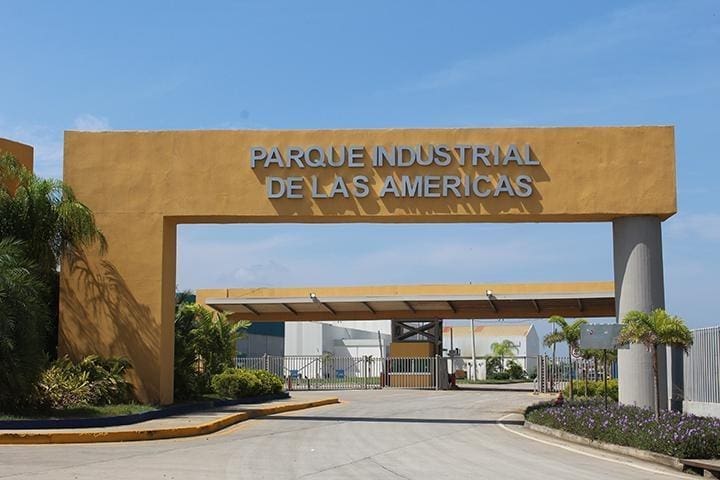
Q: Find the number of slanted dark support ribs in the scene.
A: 10